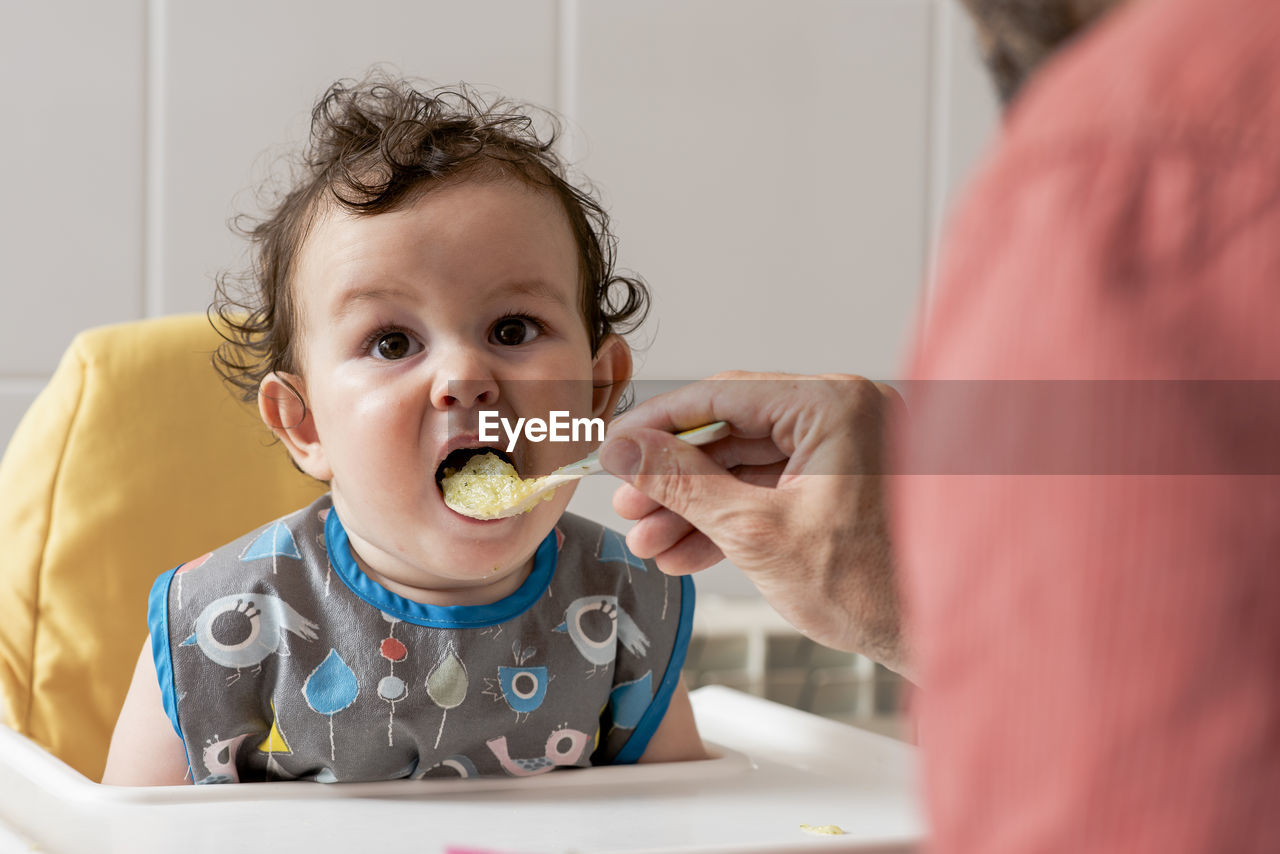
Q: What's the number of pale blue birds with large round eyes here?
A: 2